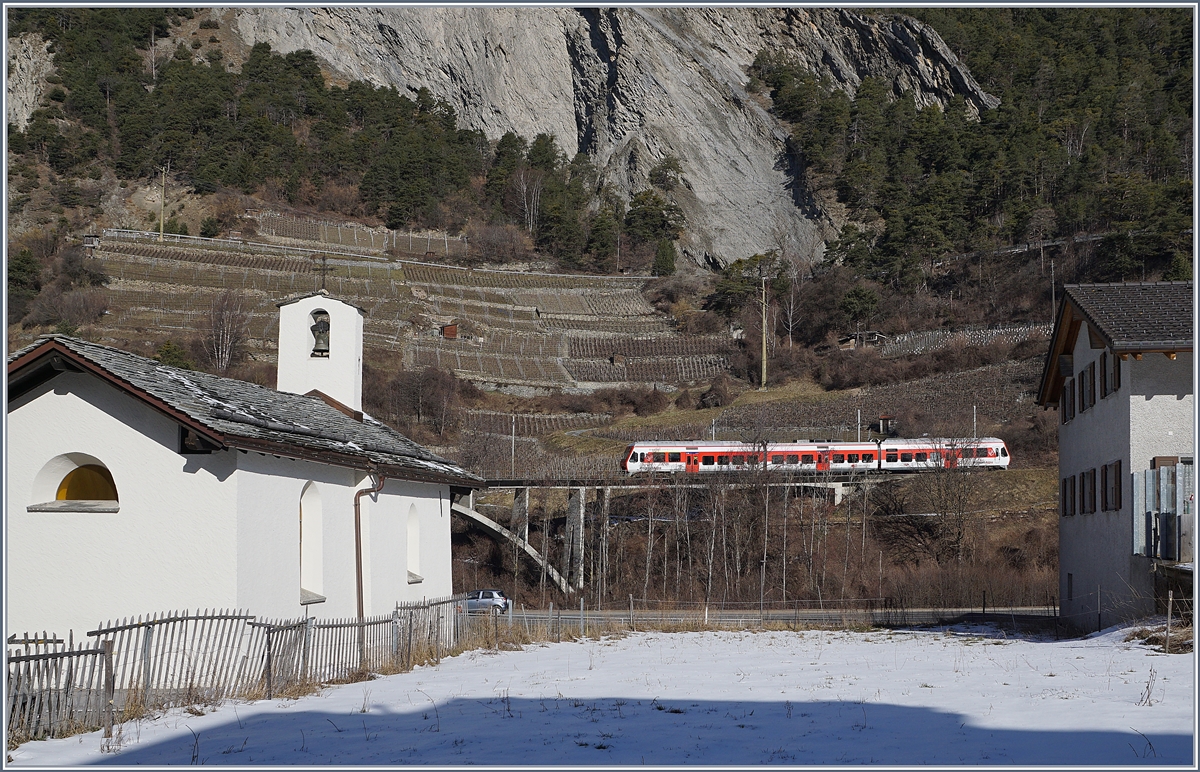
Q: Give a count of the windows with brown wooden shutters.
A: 6